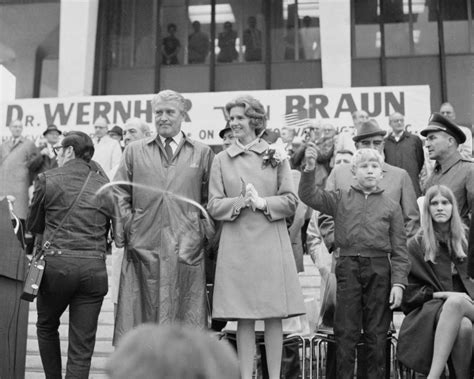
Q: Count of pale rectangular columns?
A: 2